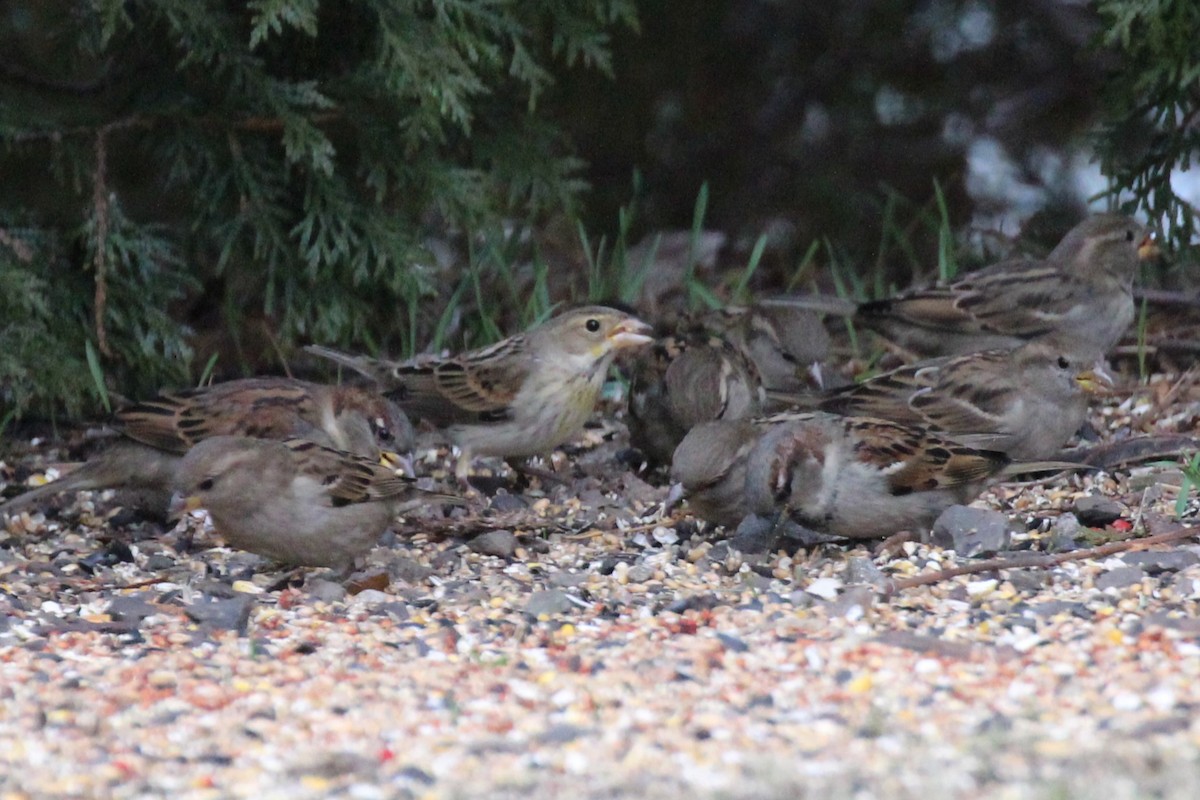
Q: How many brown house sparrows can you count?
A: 8